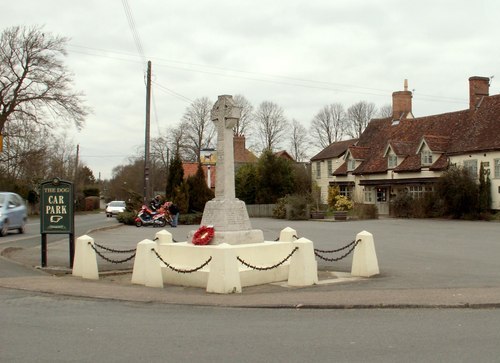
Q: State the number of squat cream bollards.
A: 7